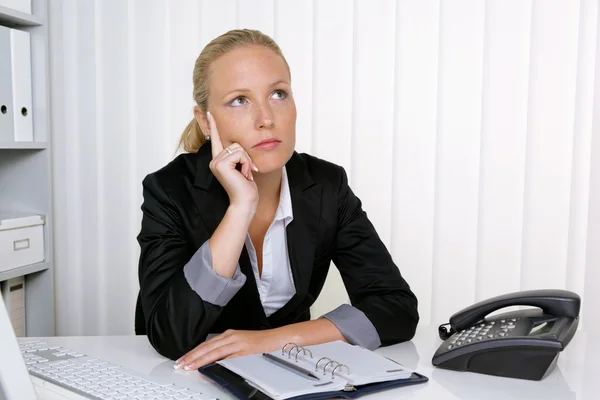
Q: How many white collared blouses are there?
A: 1